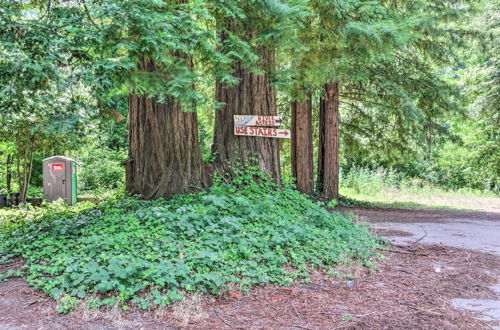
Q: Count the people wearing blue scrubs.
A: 0